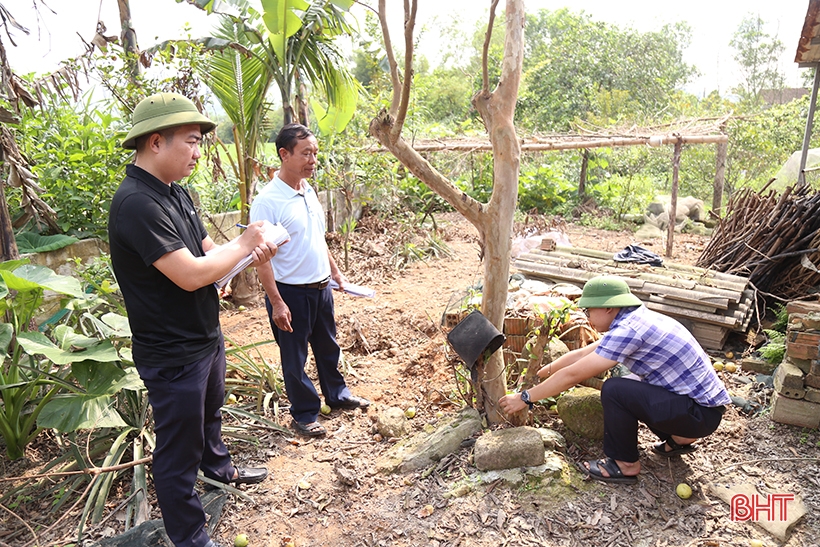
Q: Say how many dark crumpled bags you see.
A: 1